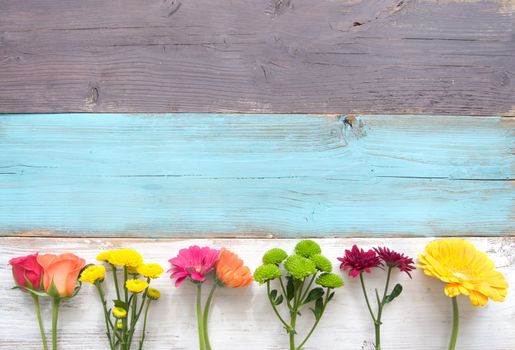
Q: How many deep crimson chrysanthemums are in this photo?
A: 2